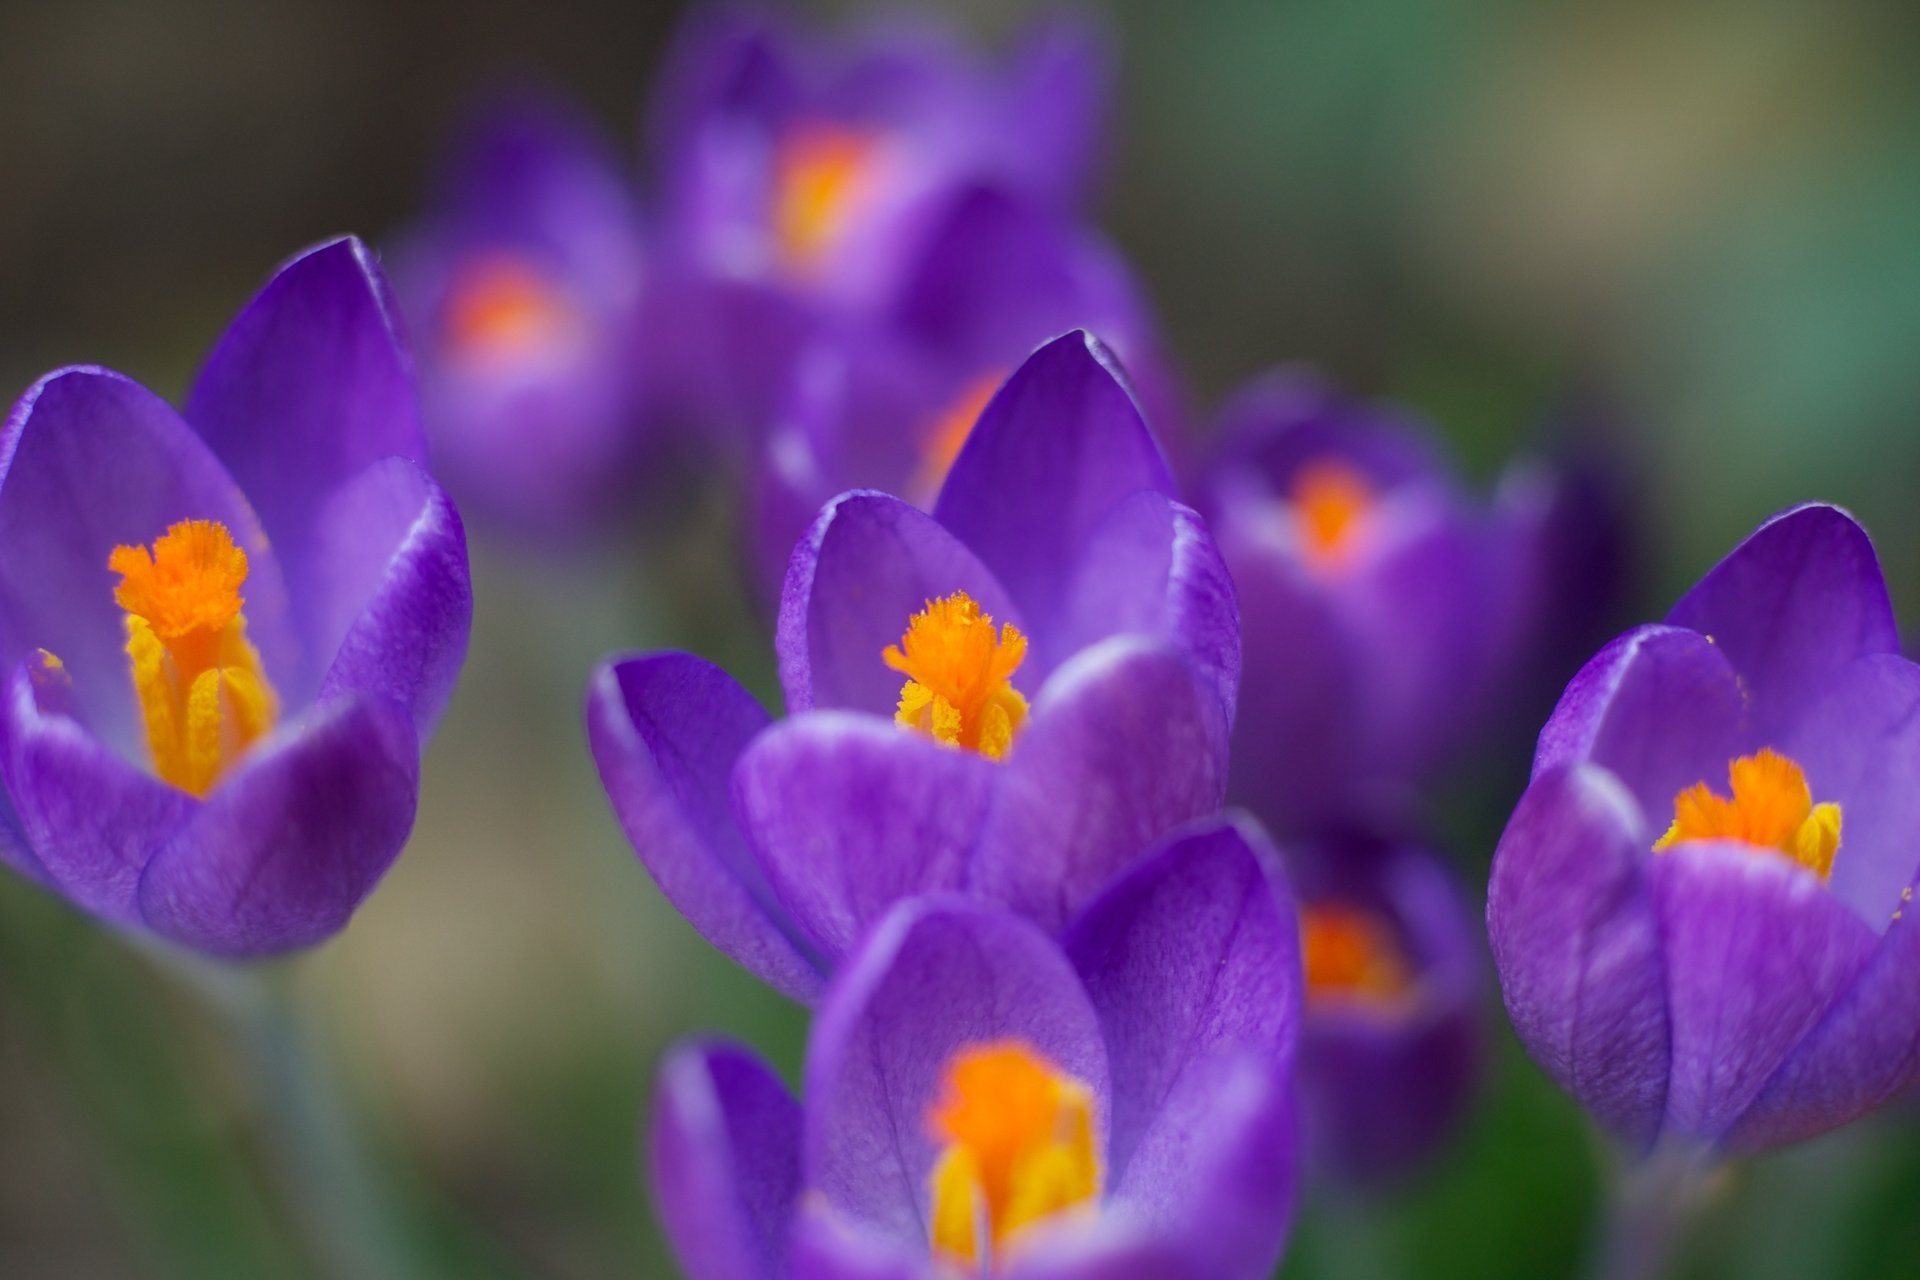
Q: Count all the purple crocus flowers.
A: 9